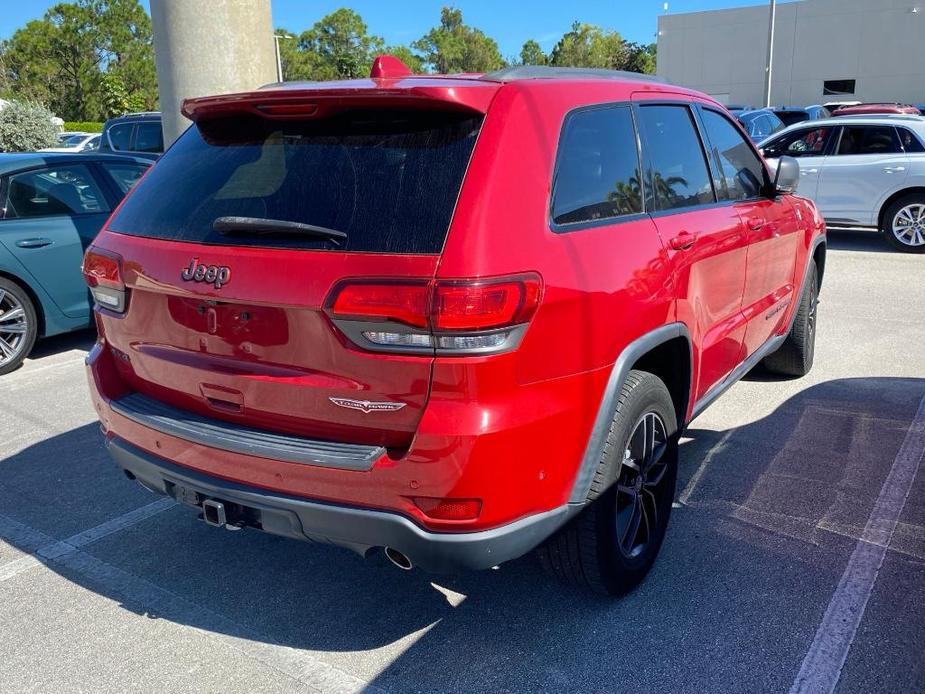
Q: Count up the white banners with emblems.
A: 0